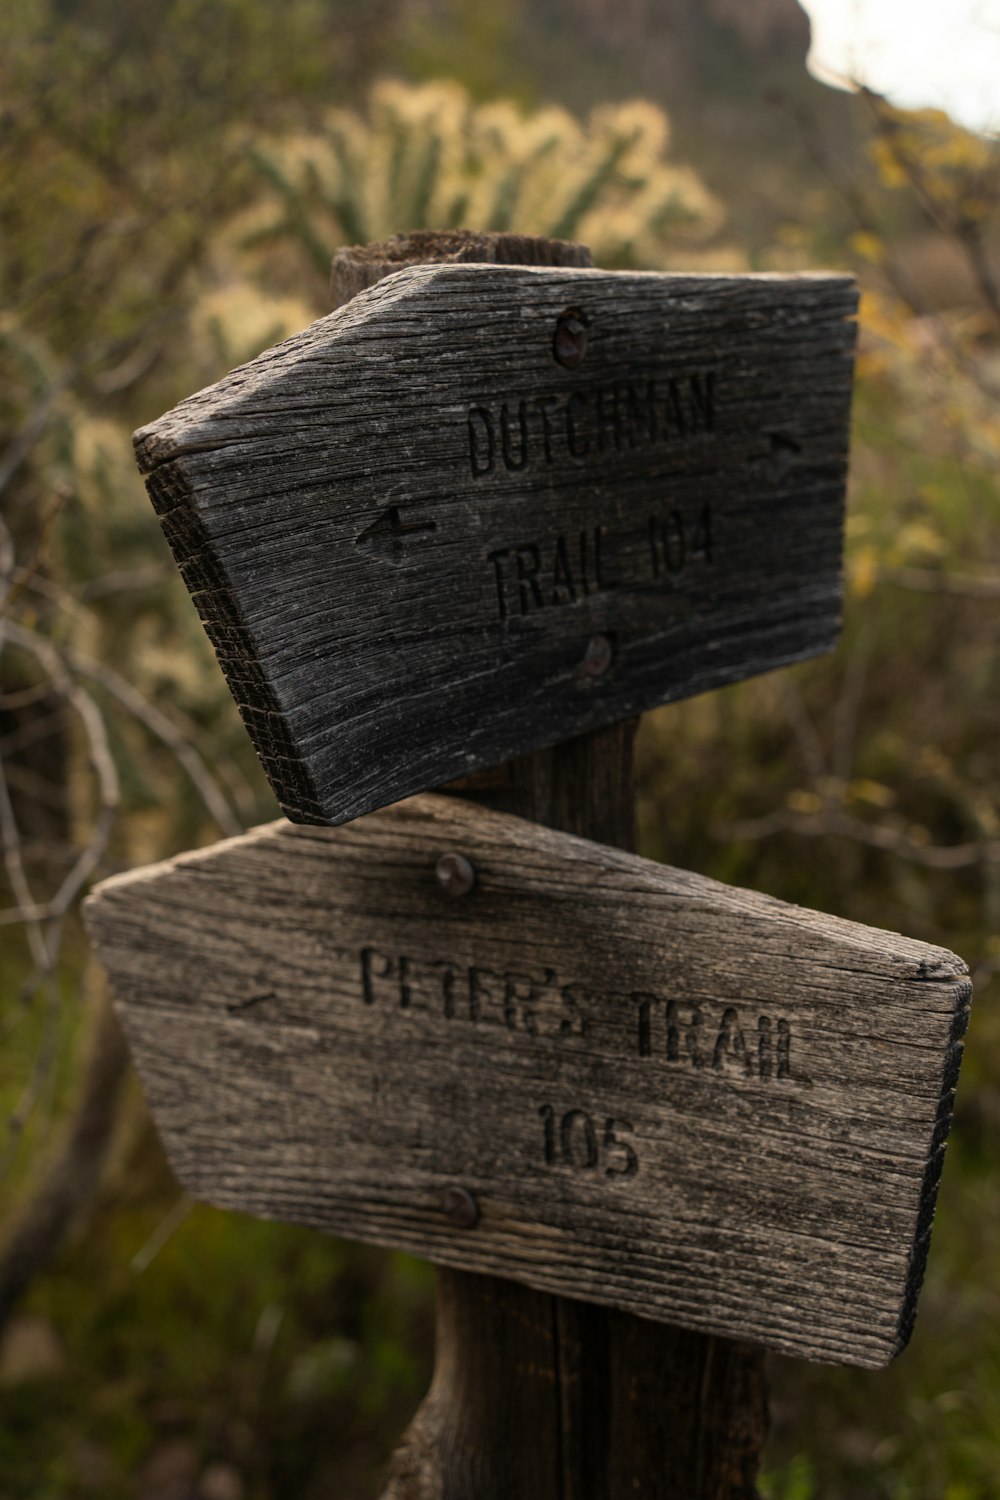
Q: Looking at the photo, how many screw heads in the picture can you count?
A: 4